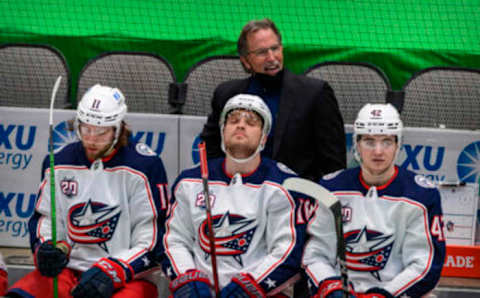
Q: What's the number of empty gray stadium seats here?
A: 5